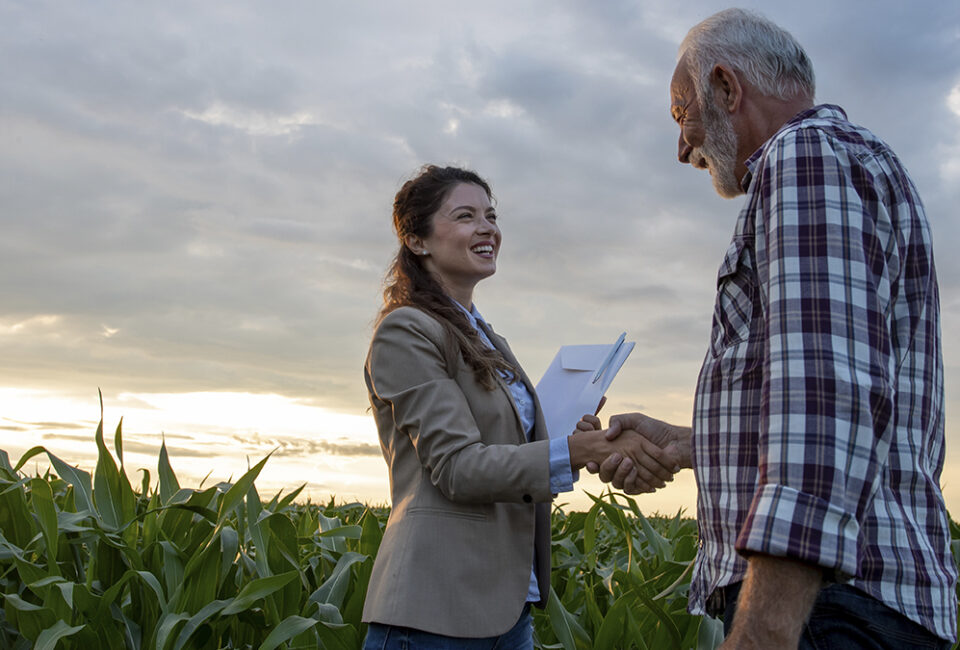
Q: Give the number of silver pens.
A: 1